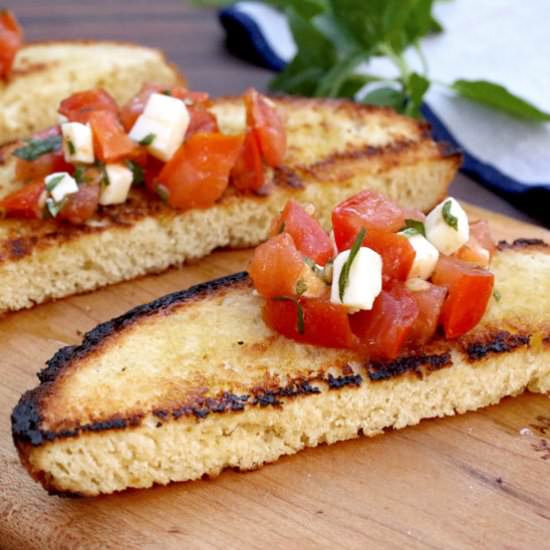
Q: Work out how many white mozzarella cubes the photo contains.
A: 7